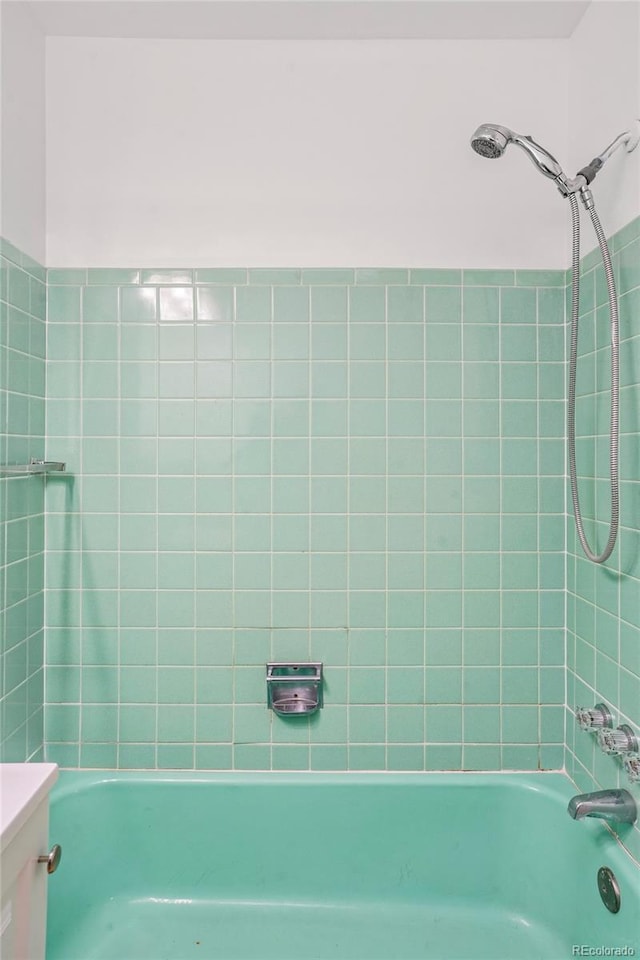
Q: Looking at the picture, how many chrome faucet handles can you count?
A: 3